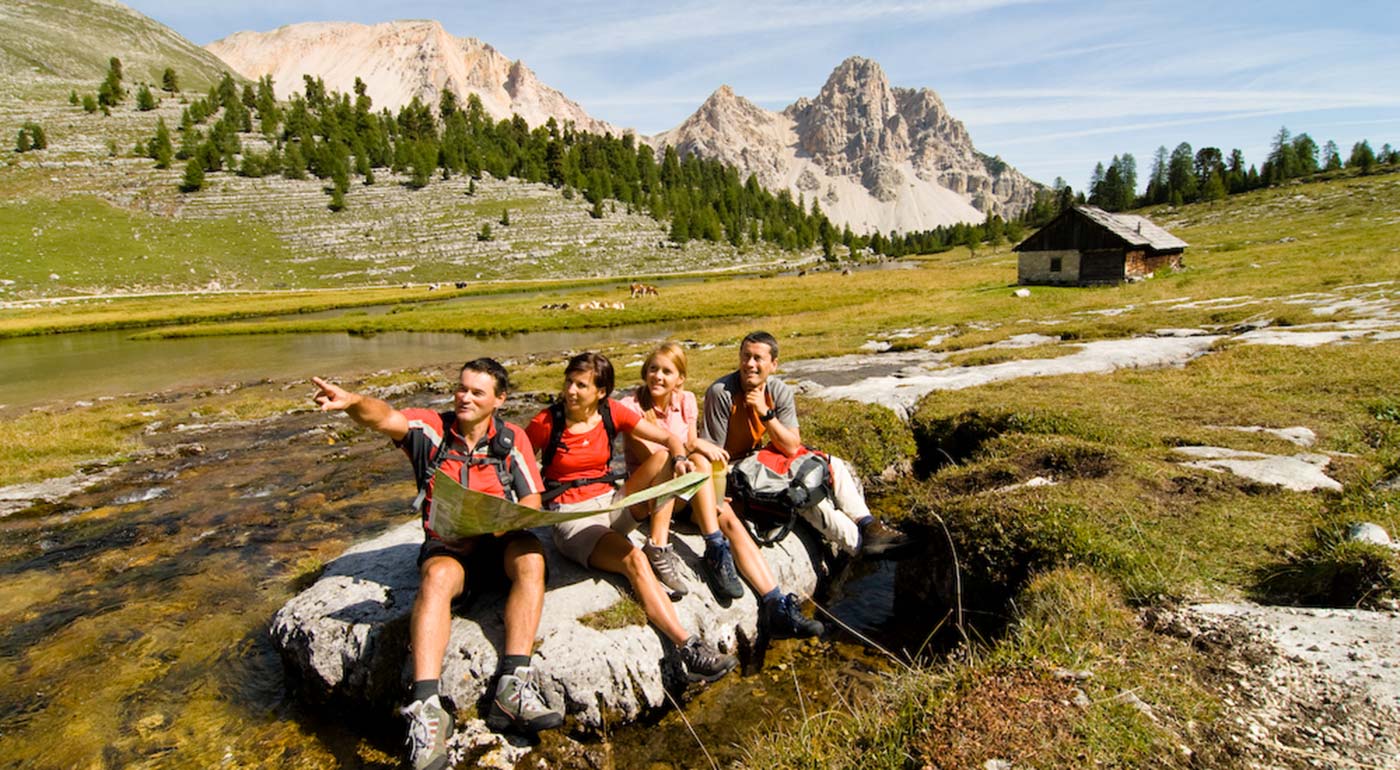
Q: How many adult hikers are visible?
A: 4